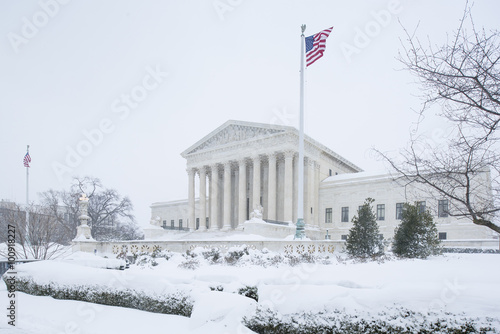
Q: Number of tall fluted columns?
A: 8